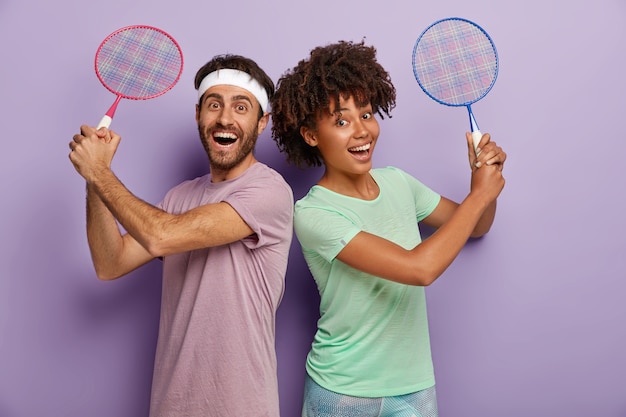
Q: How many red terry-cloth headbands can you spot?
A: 0